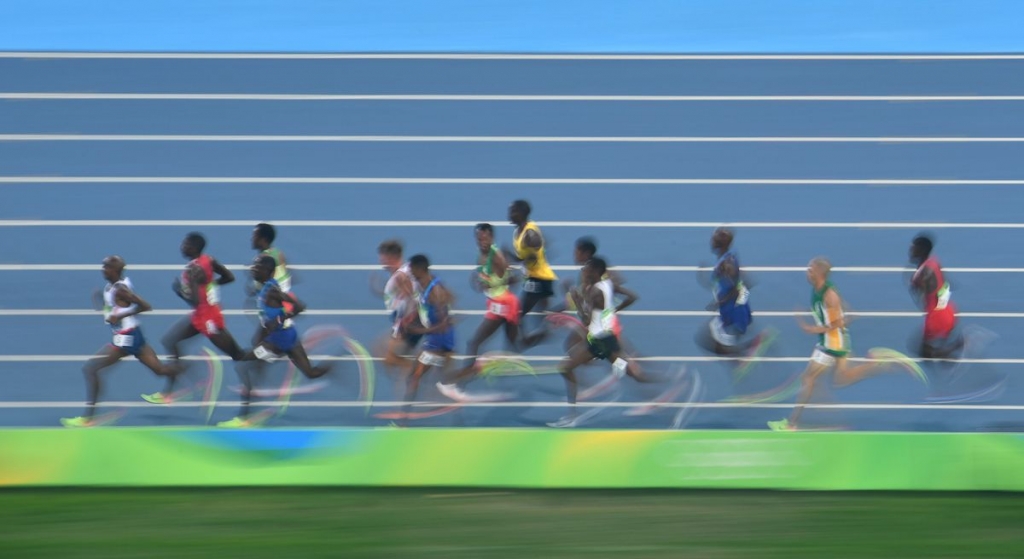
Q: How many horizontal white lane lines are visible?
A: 9